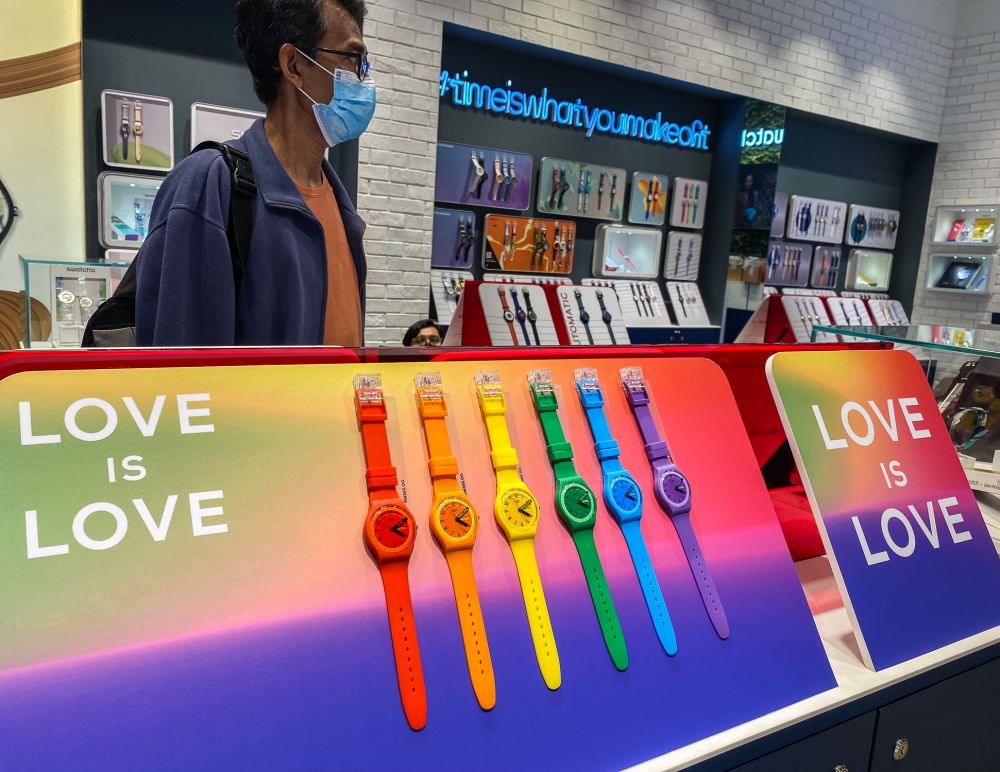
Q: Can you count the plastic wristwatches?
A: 6